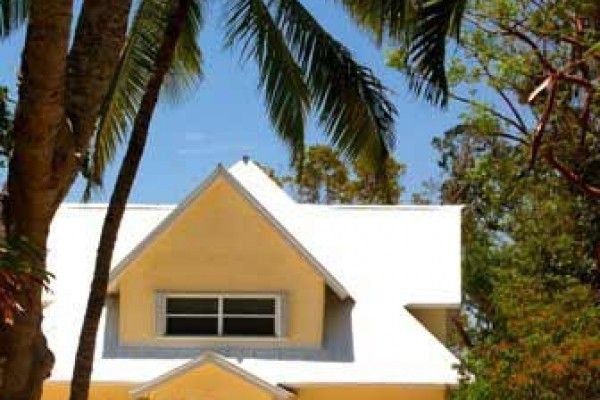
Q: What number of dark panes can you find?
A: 4